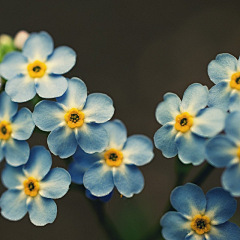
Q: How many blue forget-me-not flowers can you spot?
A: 9